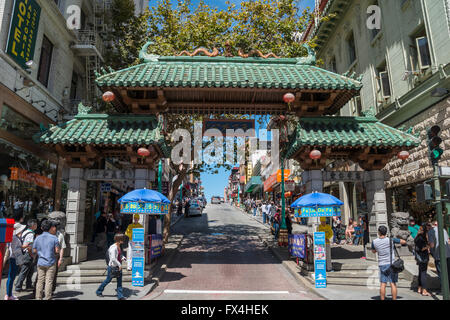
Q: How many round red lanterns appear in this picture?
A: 5